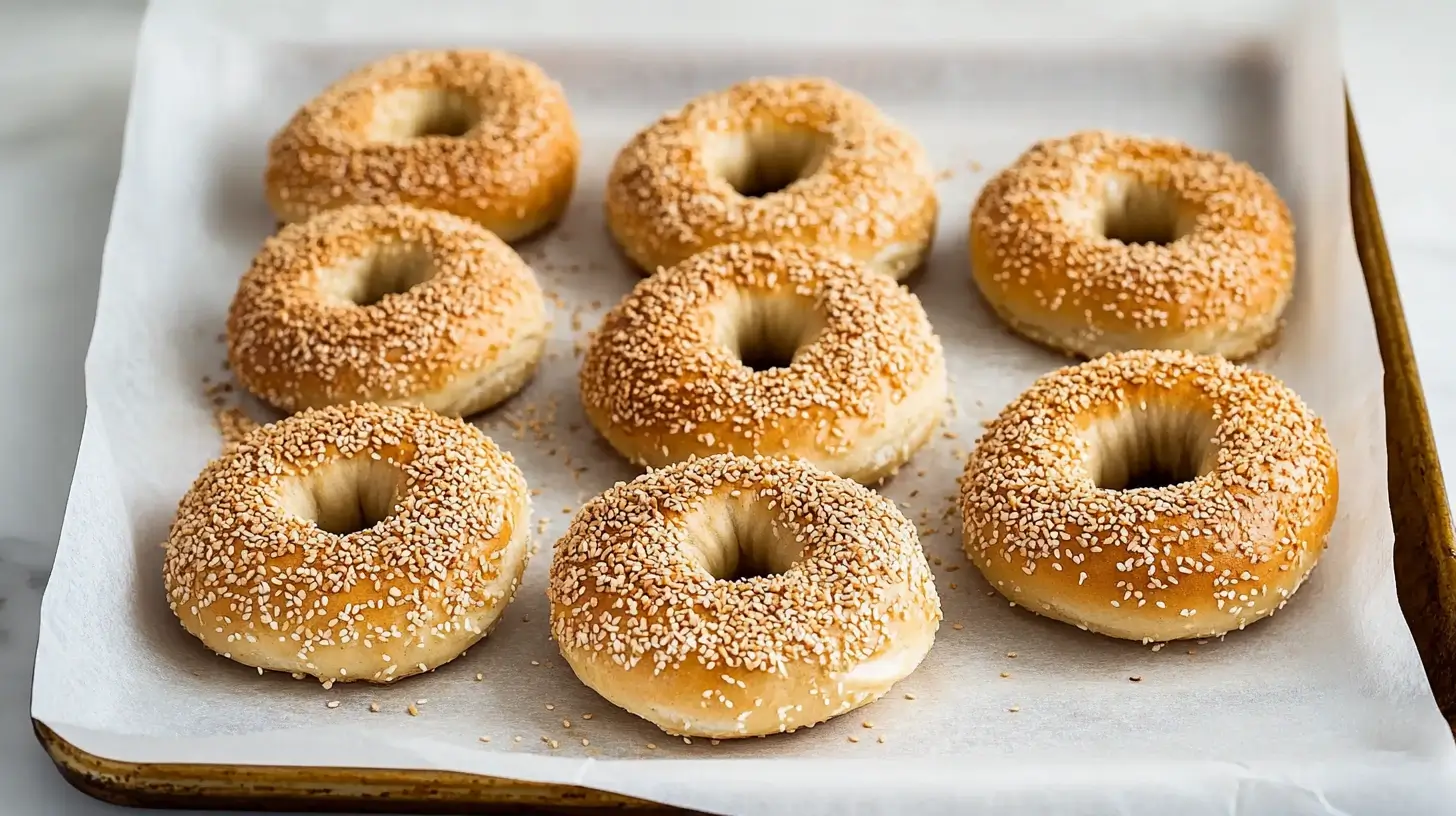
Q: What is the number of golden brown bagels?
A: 8